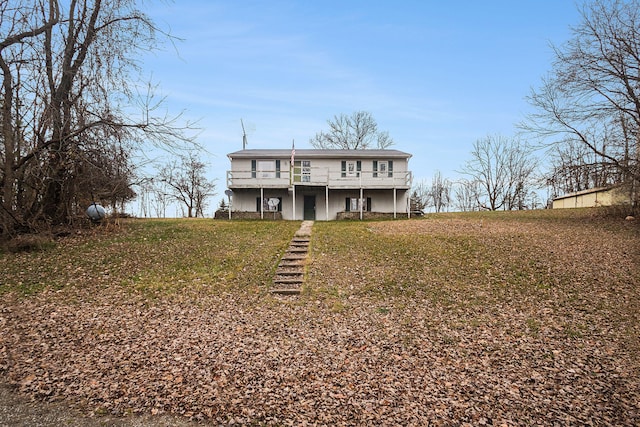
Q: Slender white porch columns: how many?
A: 7